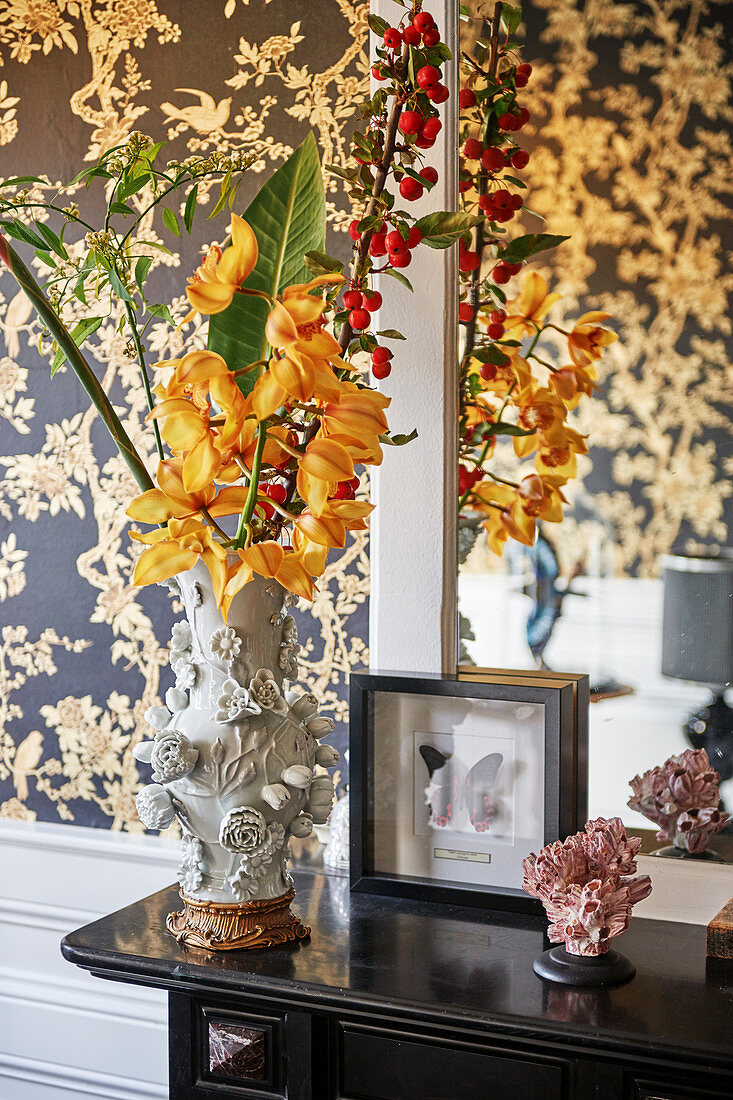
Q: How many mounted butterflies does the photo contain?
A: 1